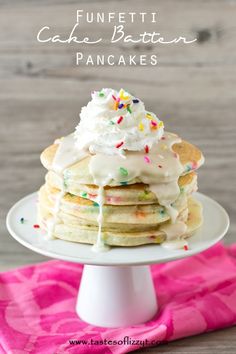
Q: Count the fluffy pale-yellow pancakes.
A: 5